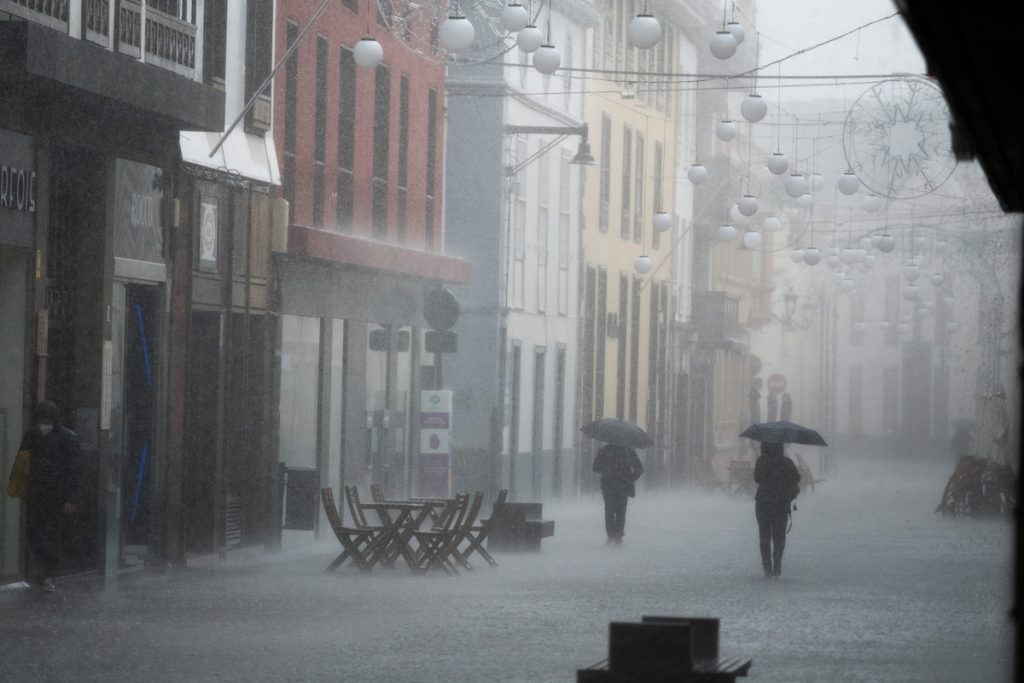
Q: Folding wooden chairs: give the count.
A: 6